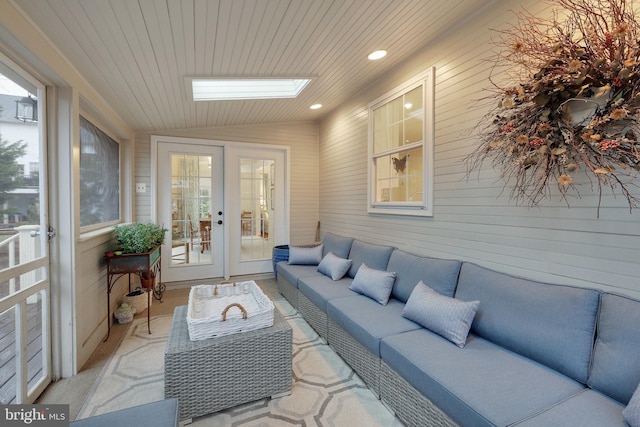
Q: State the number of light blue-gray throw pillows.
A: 5